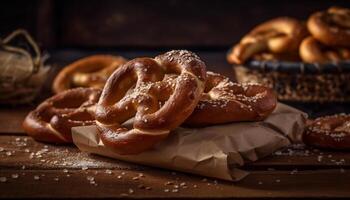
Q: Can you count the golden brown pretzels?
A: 8